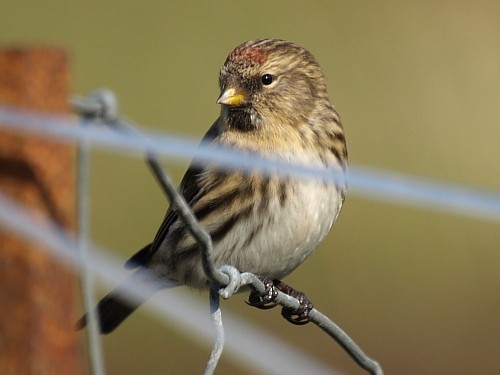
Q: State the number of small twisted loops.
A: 2